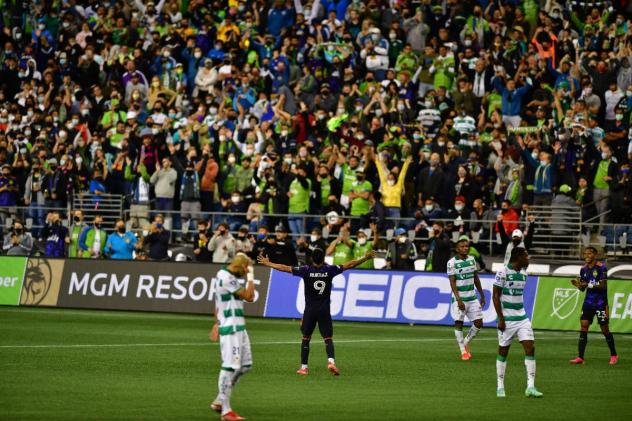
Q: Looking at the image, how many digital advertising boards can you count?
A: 4